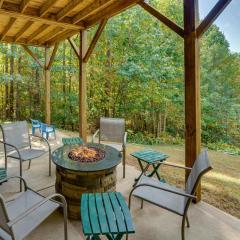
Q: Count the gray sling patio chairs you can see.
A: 4